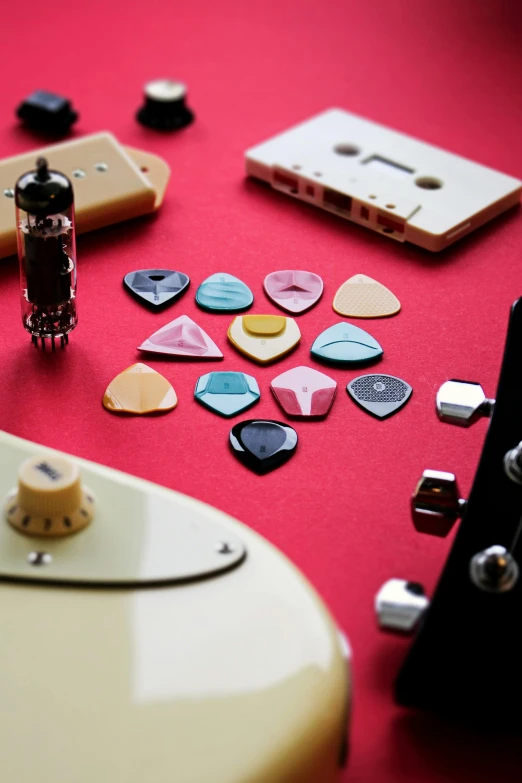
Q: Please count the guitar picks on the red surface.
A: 12